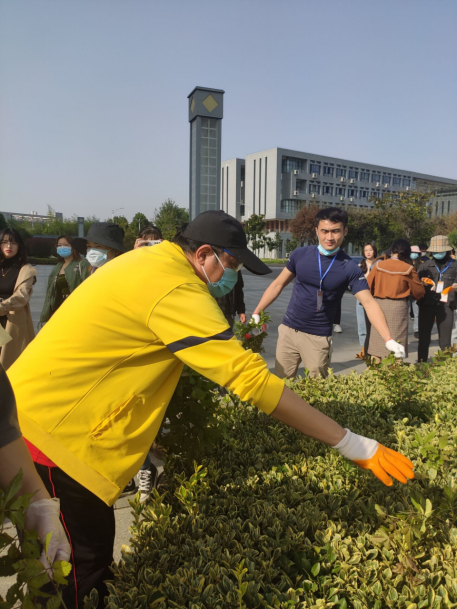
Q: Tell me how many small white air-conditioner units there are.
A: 11